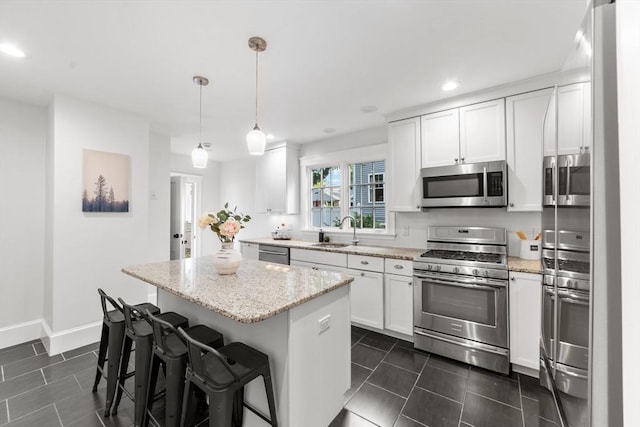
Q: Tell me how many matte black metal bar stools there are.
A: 4